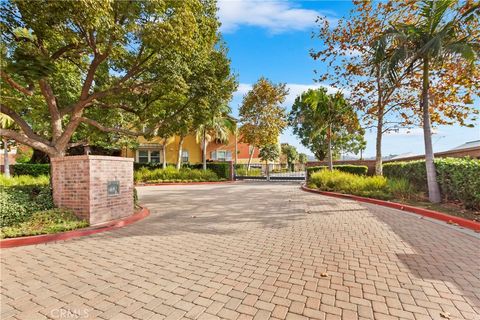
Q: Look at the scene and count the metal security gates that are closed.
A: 2